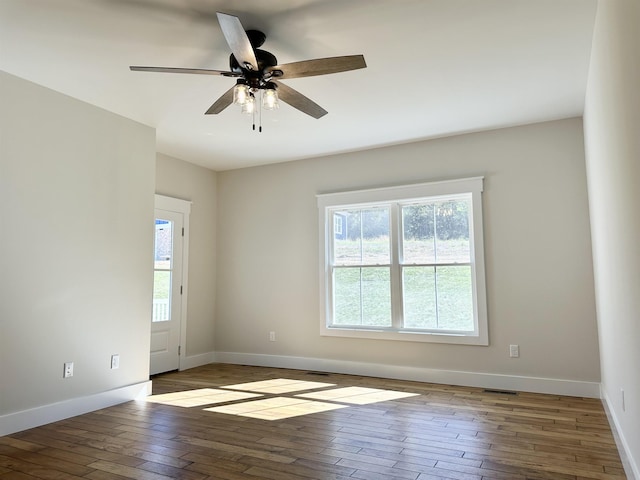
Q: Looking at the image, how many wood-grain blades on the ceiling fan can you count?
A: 5